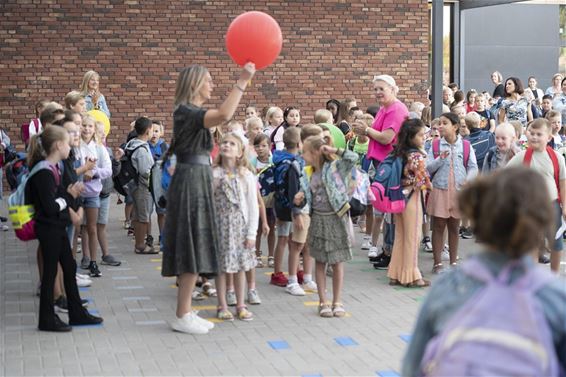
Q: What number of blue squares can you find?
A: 5